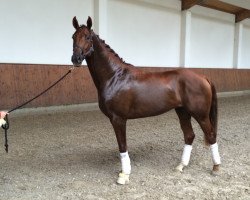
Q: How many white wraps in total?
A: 3